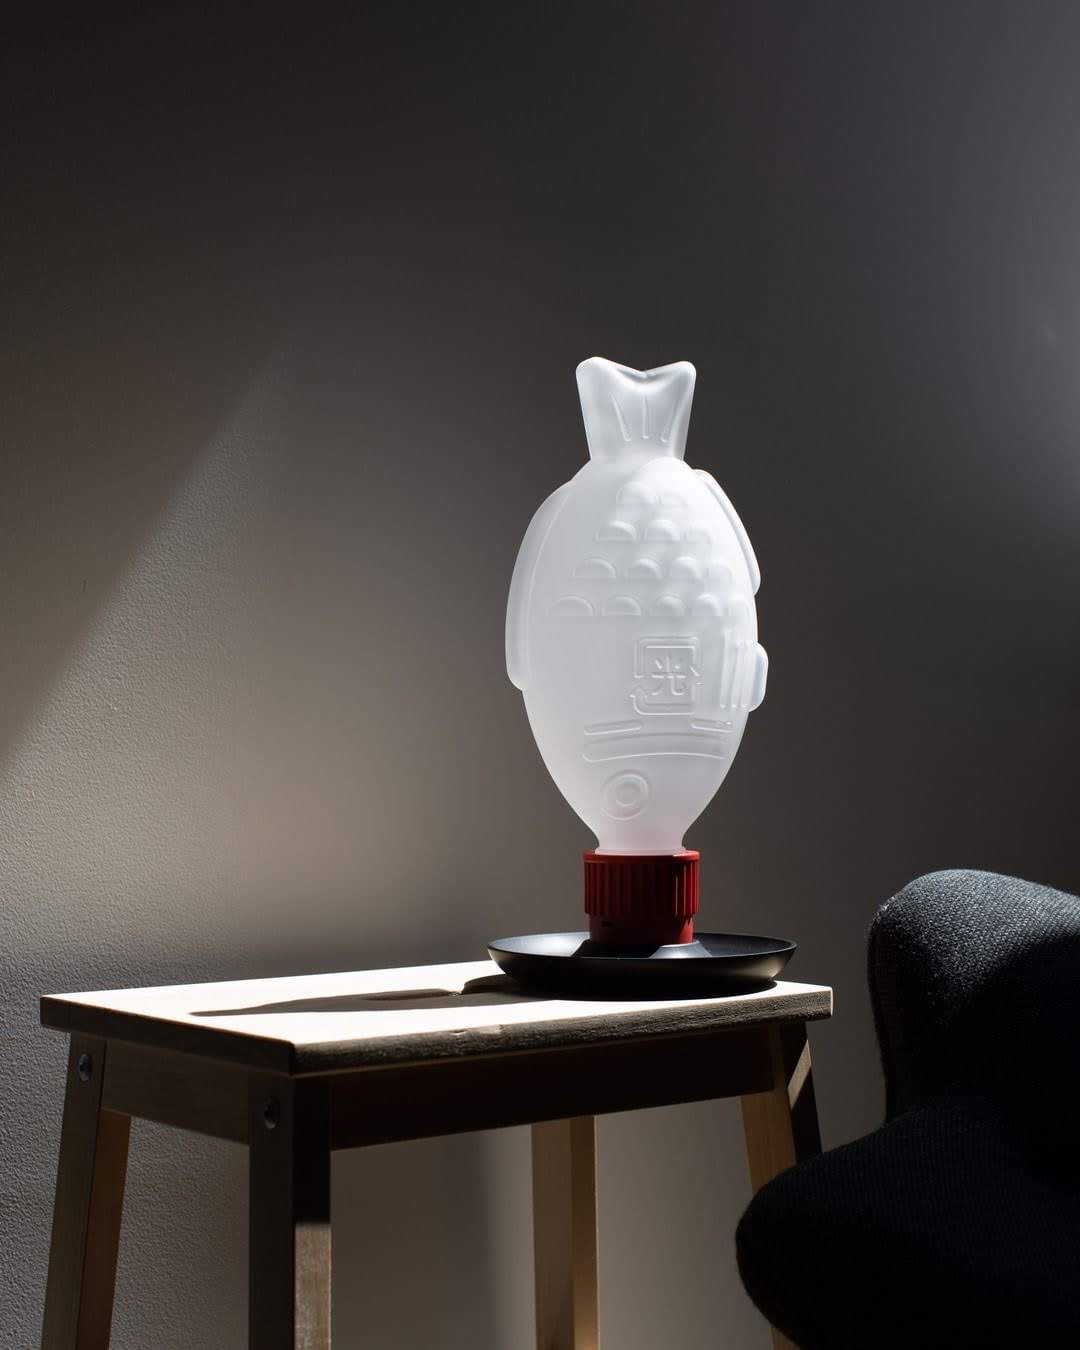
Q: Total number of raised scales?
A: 14